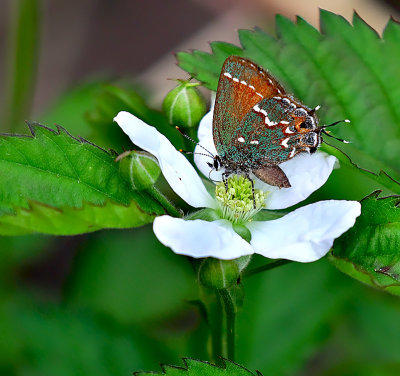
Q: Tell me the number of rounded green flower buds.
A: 3